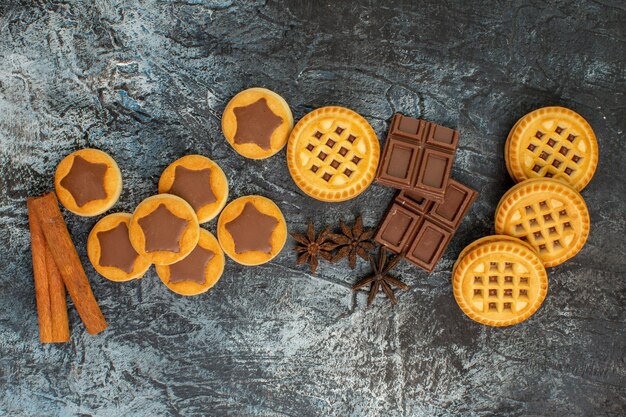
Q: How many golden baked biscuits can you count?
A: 11